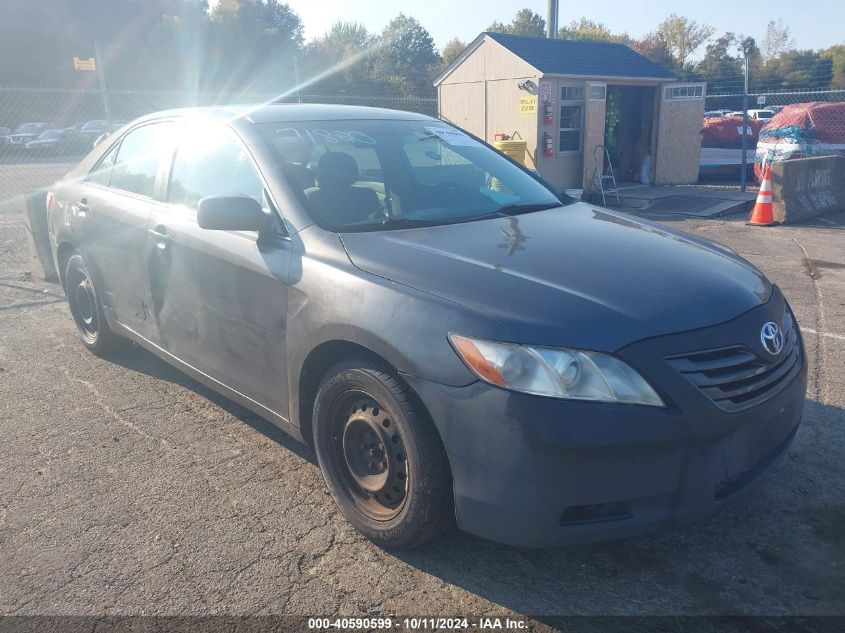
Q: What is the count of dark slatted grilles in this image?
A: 1